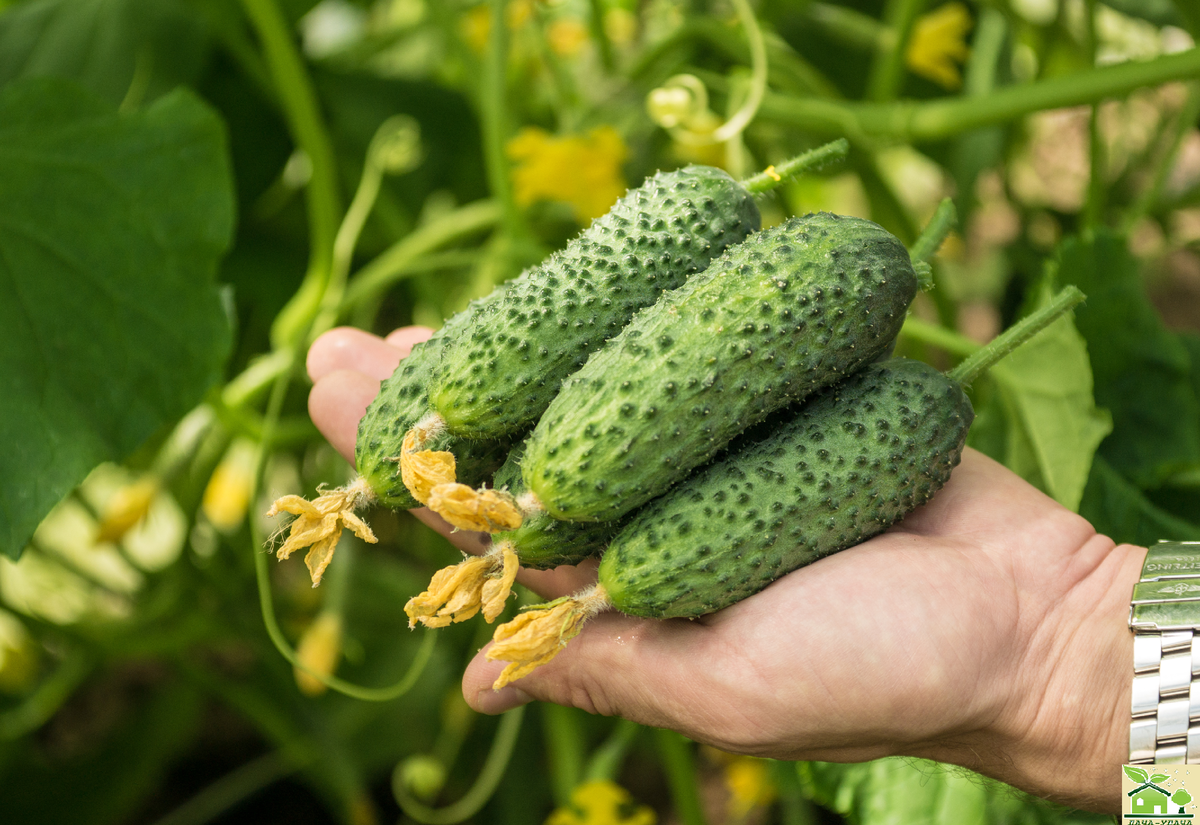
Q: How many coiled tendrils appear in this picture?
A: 3